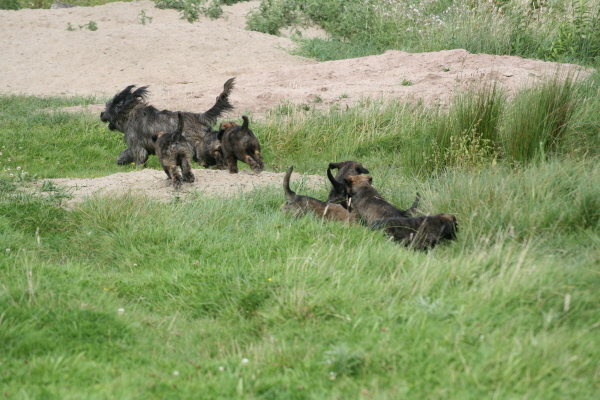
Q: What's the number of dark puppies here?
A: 7